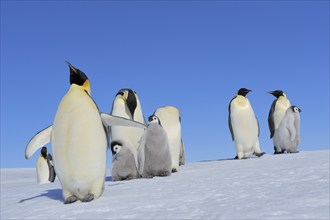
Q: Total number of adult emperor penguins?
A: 6